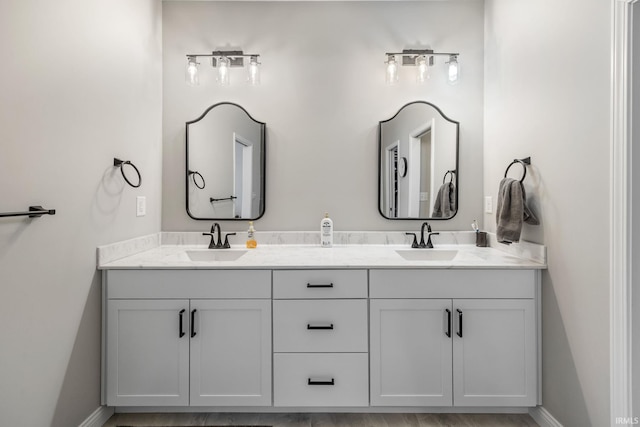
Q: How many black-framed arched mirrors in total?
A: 2